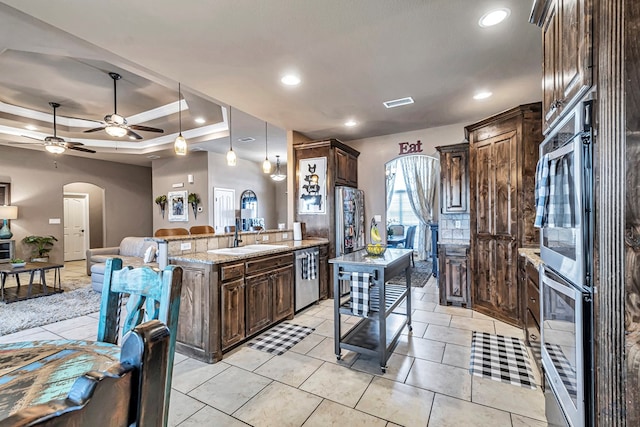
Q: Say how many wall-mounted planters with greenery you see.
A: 2